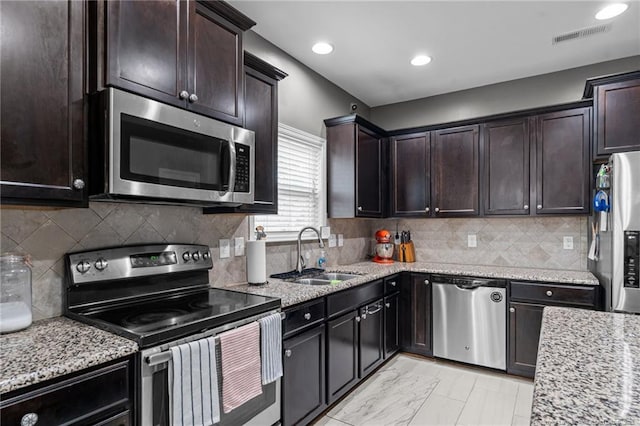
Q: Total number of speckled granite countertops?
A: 3